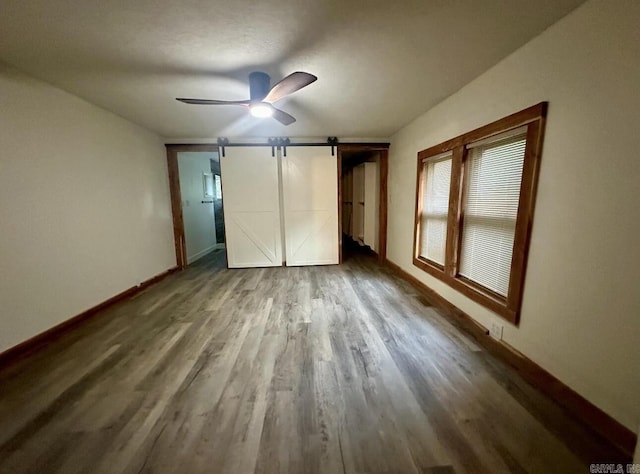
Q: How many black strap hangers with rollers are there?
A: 4